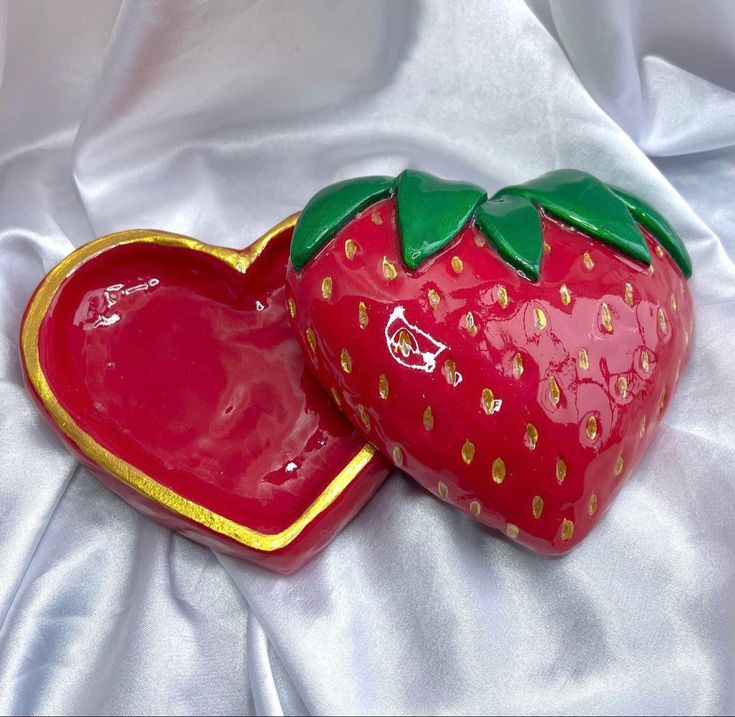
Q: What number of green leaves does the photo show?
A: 5